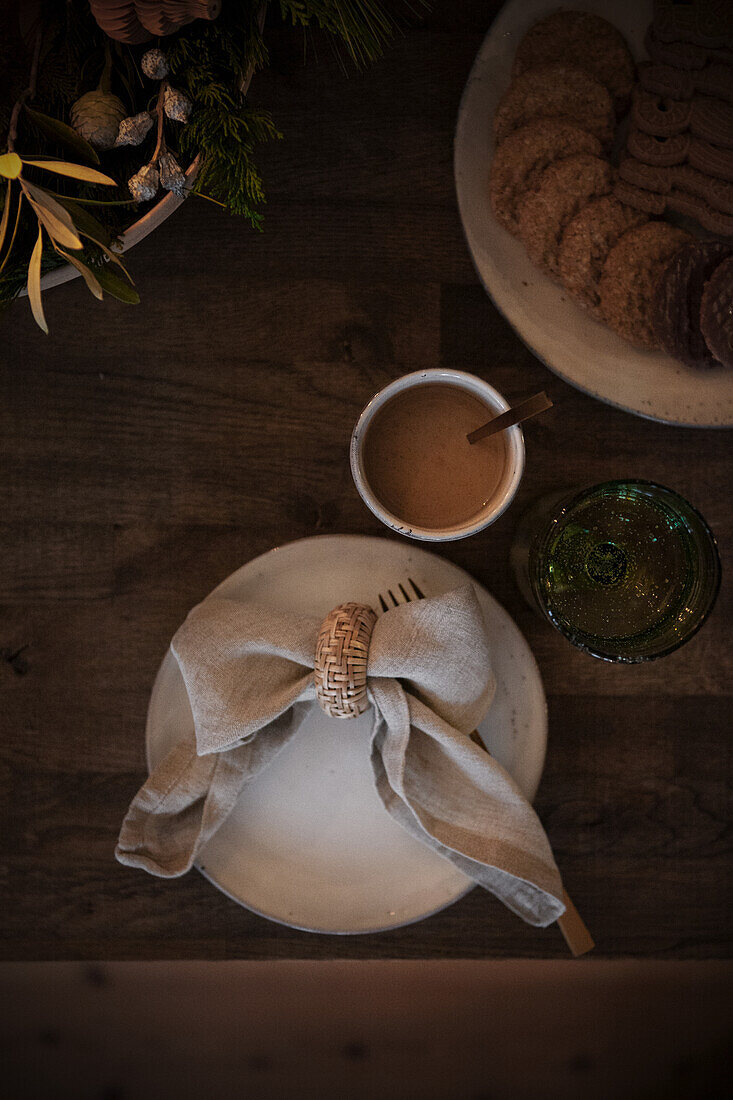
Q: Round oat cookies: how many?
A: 6